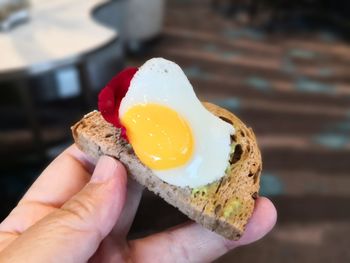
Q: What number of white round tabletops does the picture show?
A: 1